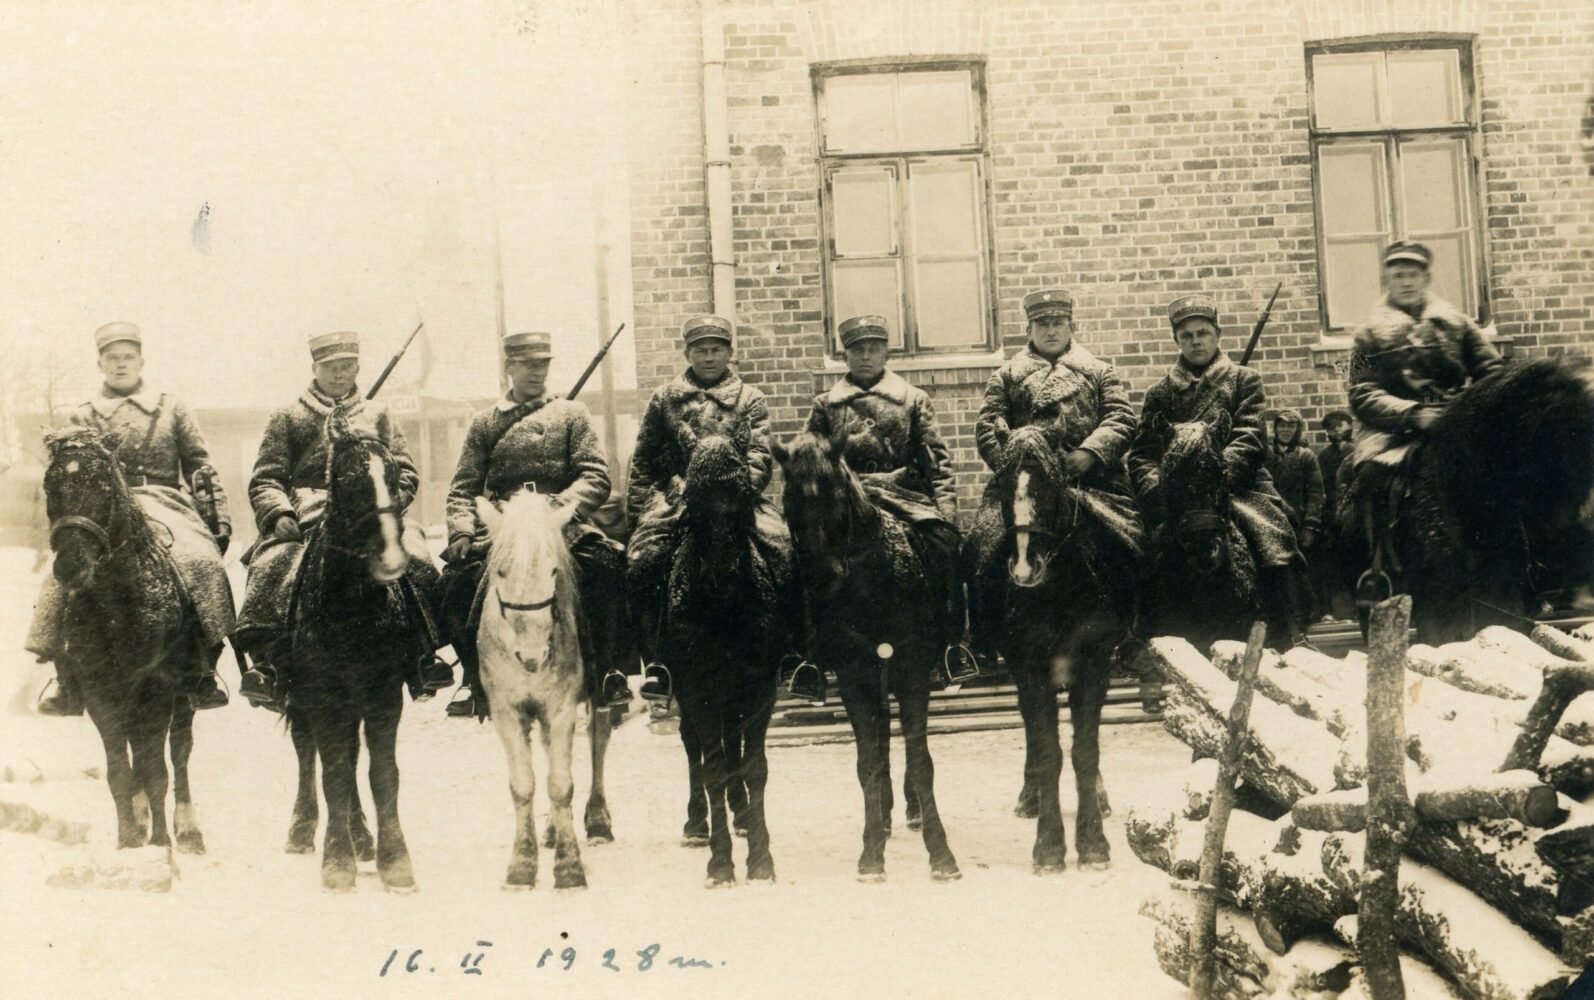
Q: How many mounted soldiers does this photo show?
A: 8